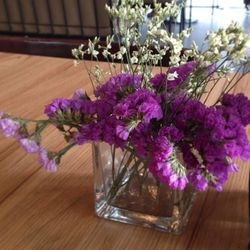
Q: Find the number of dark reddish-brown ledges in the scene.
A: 1